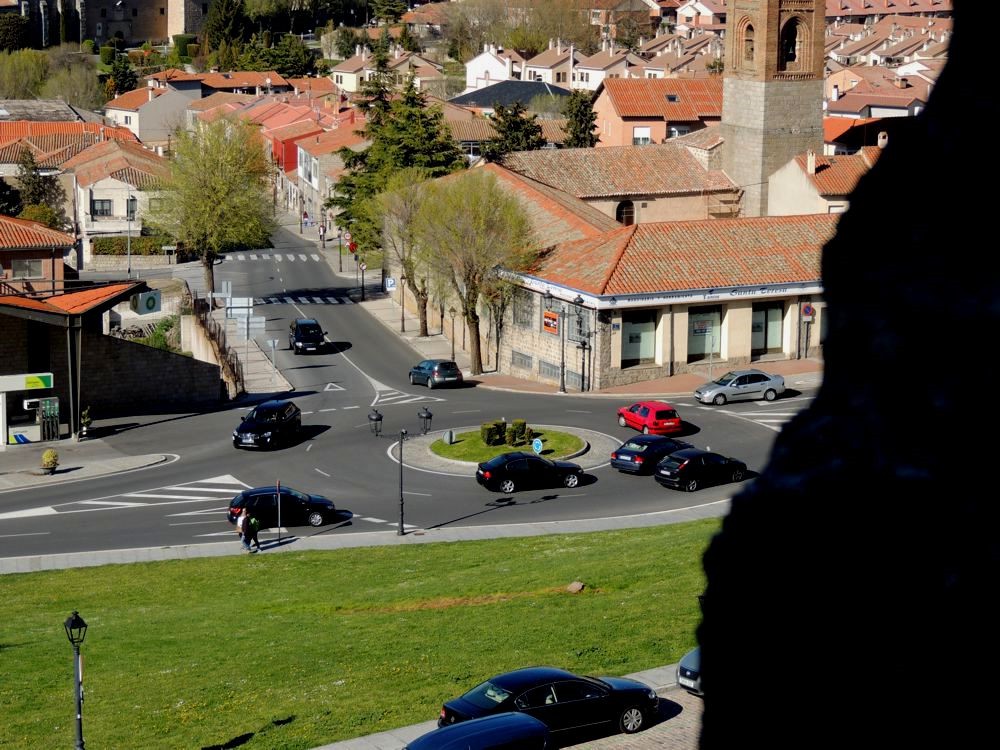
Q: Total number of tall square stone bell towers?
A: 1